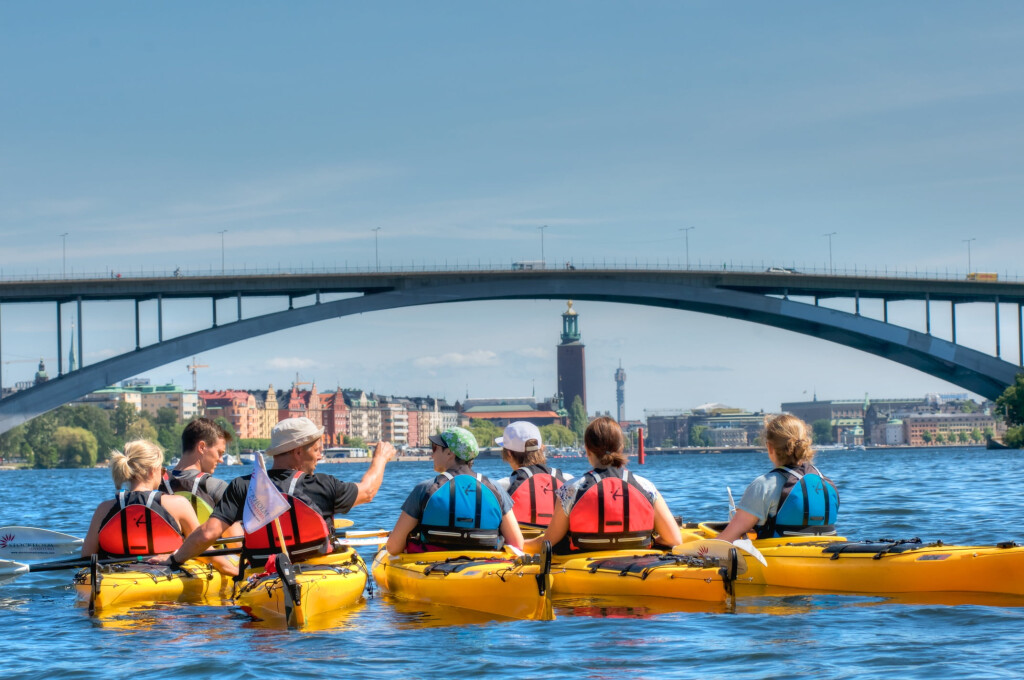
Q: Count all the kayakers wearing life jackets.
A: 7